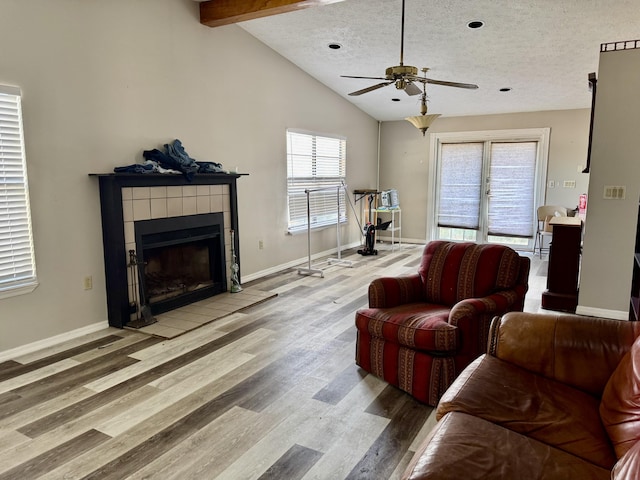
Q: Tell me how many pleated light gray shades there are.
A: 2